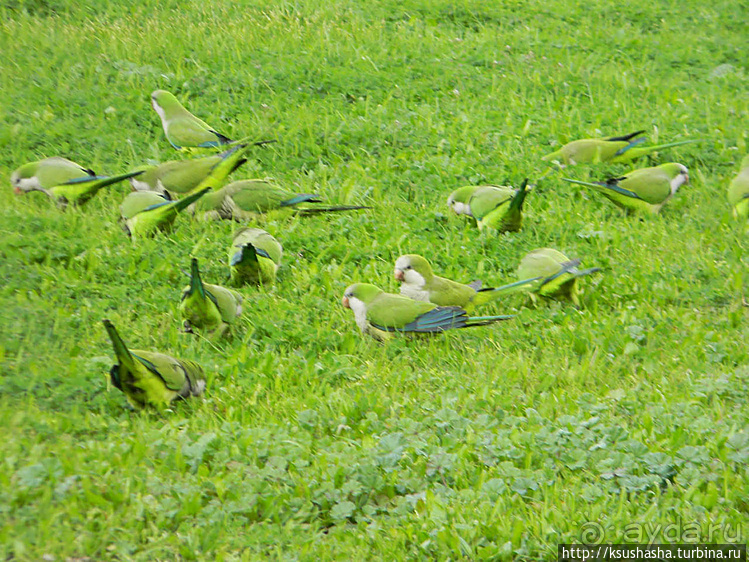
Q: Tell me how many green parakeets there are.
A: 15